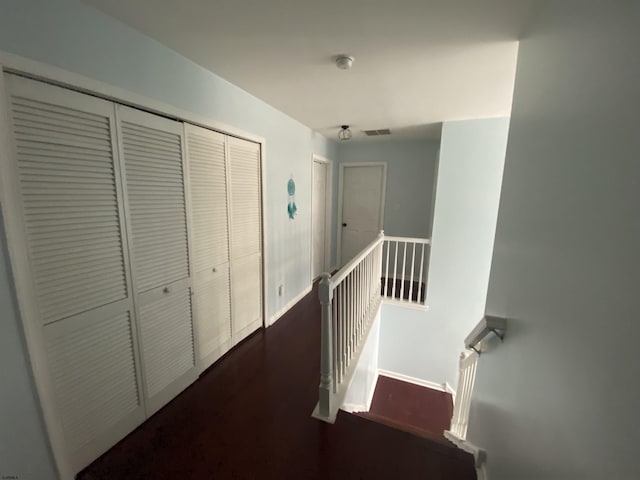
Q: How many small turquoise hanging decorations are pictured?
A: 1